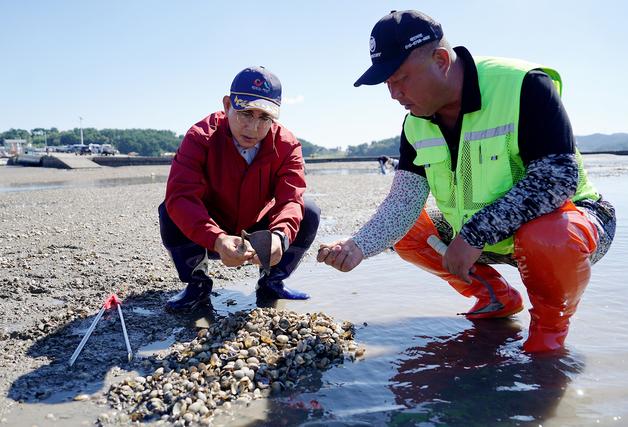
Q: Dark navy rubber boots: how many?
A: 2